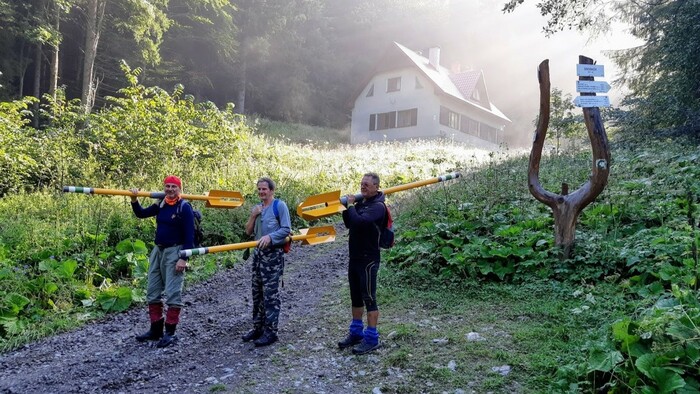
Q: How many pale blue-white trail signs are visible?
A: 3